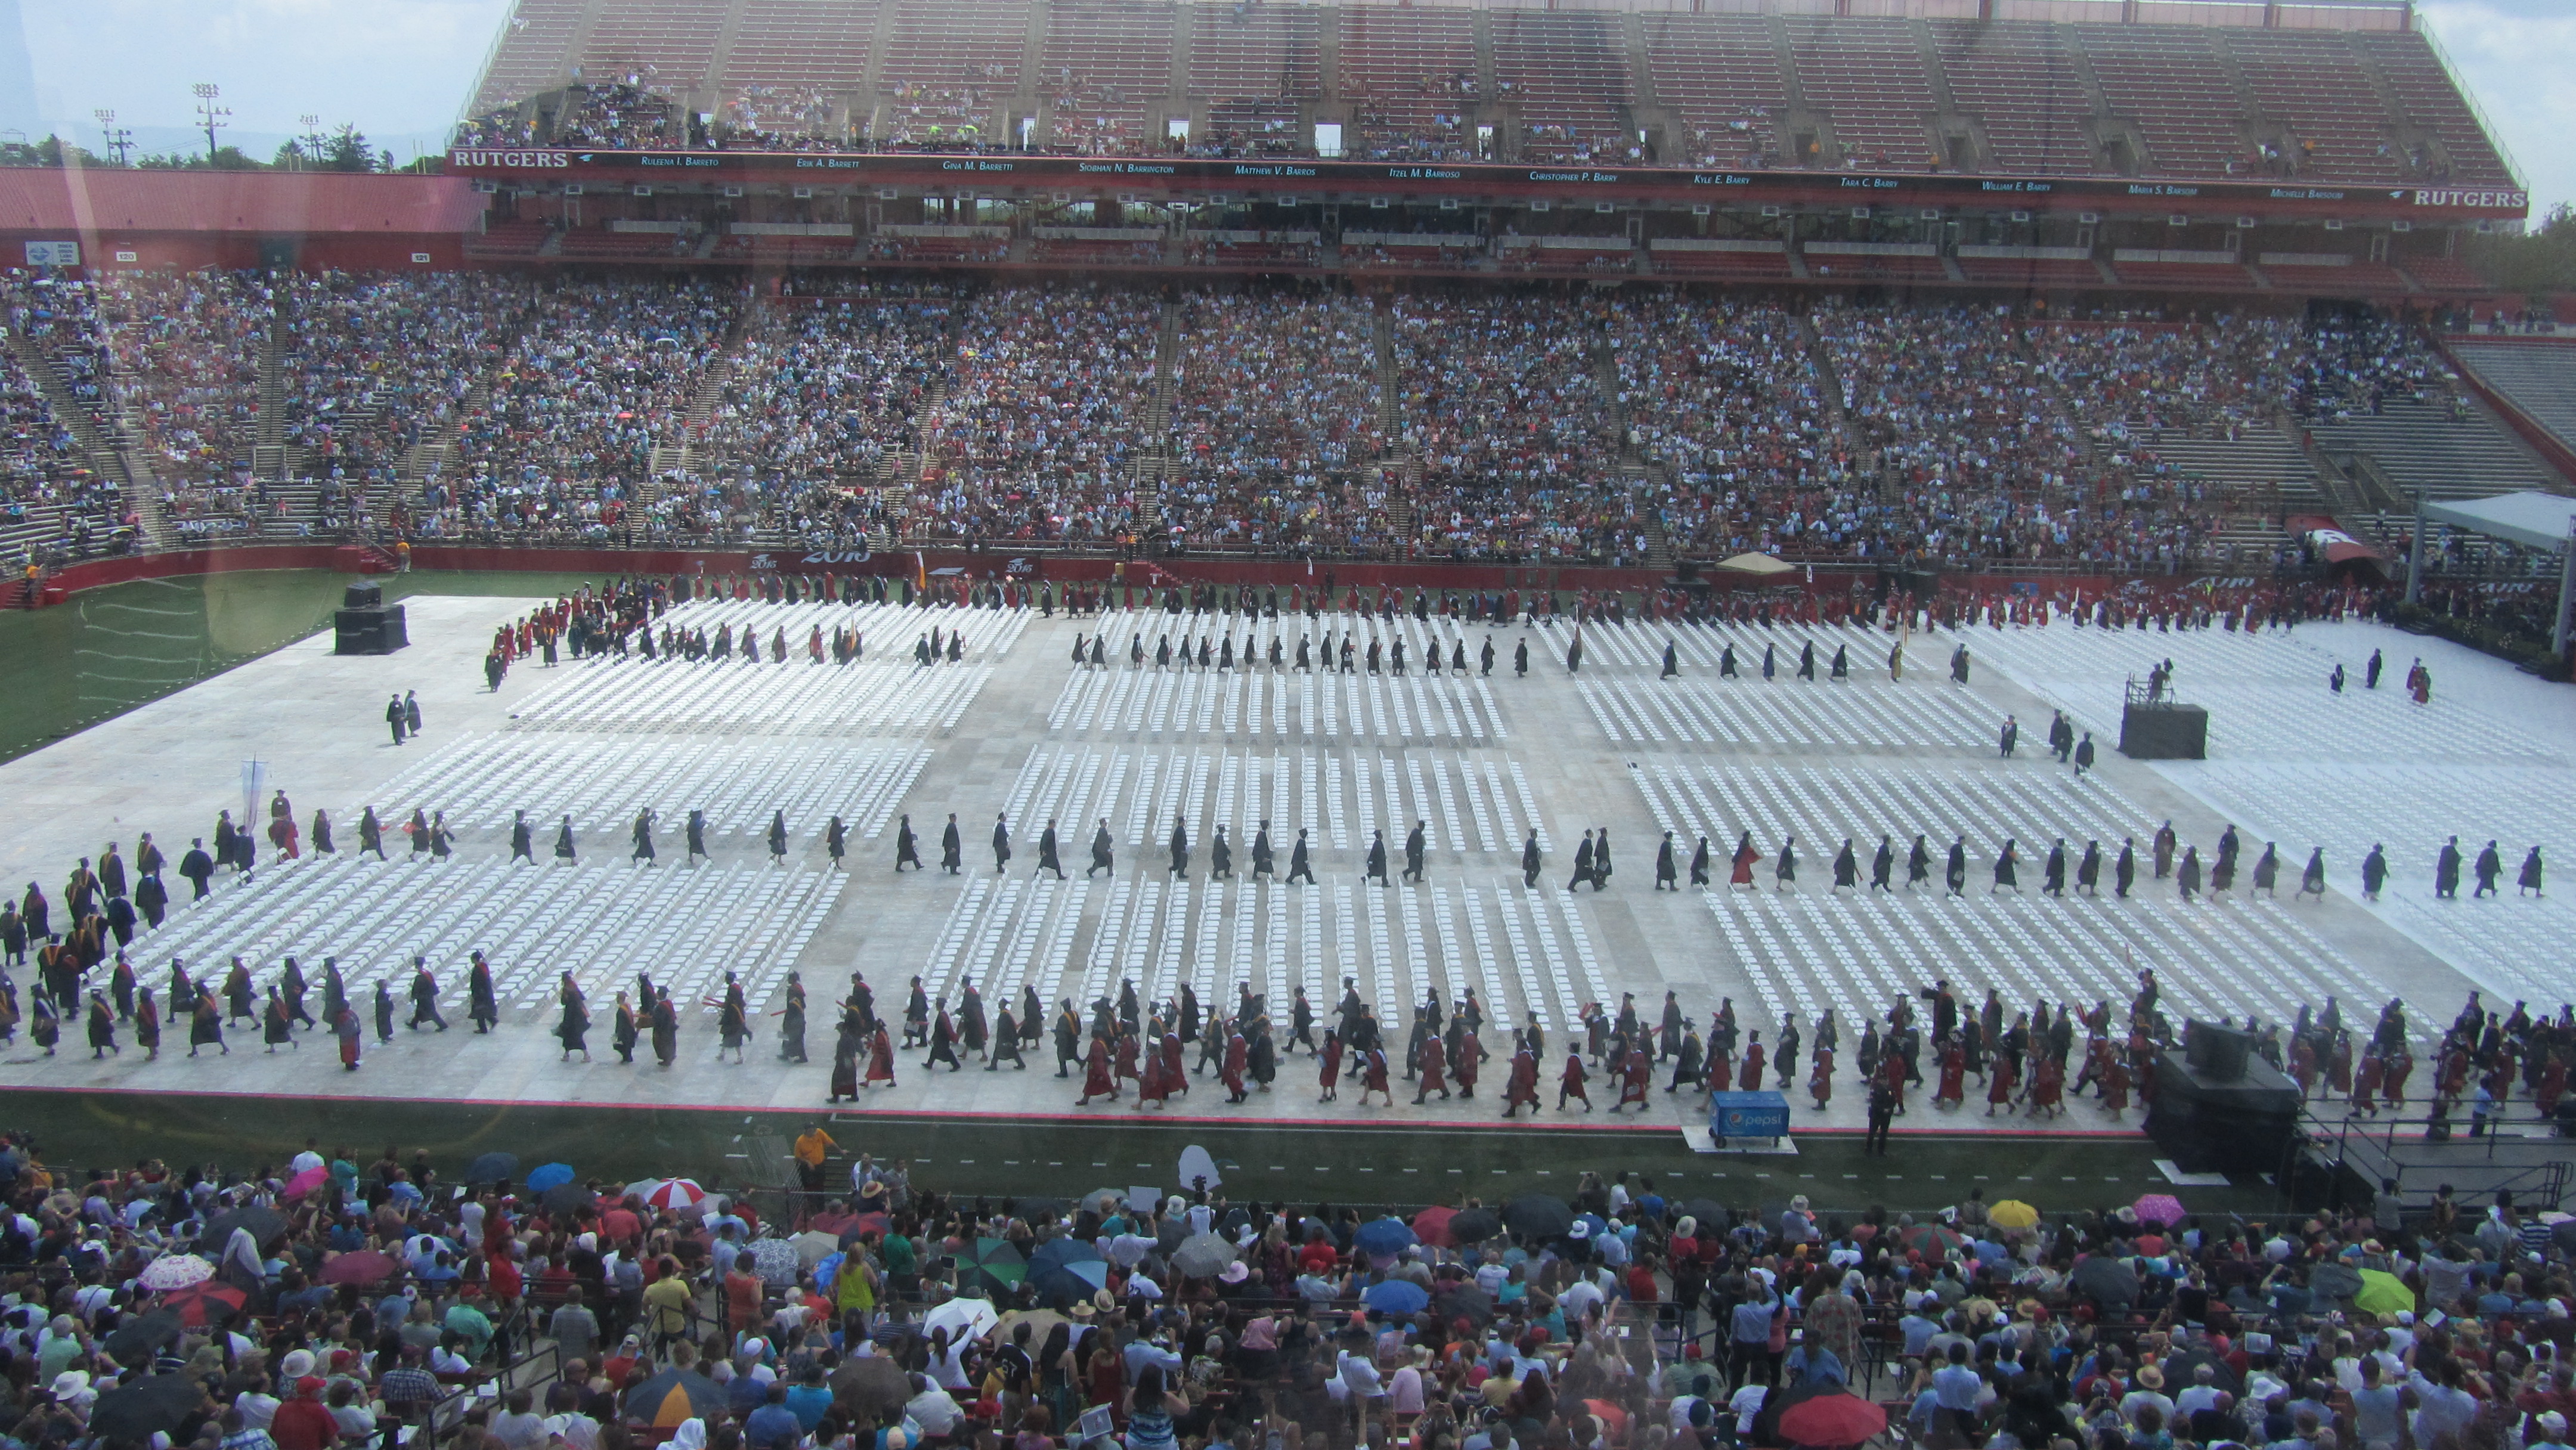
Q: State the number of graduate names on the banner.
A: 12